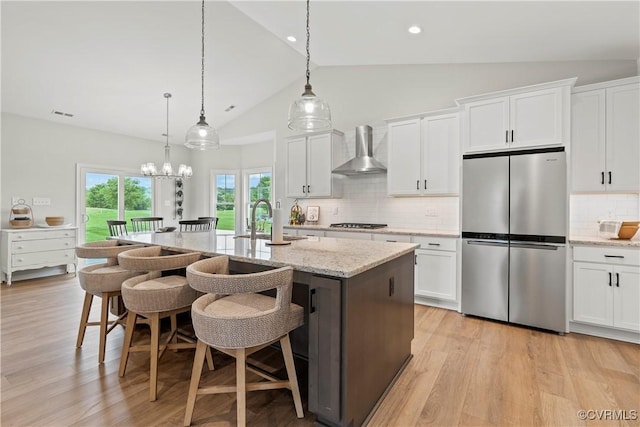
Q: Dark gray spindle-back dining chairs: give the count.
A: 4